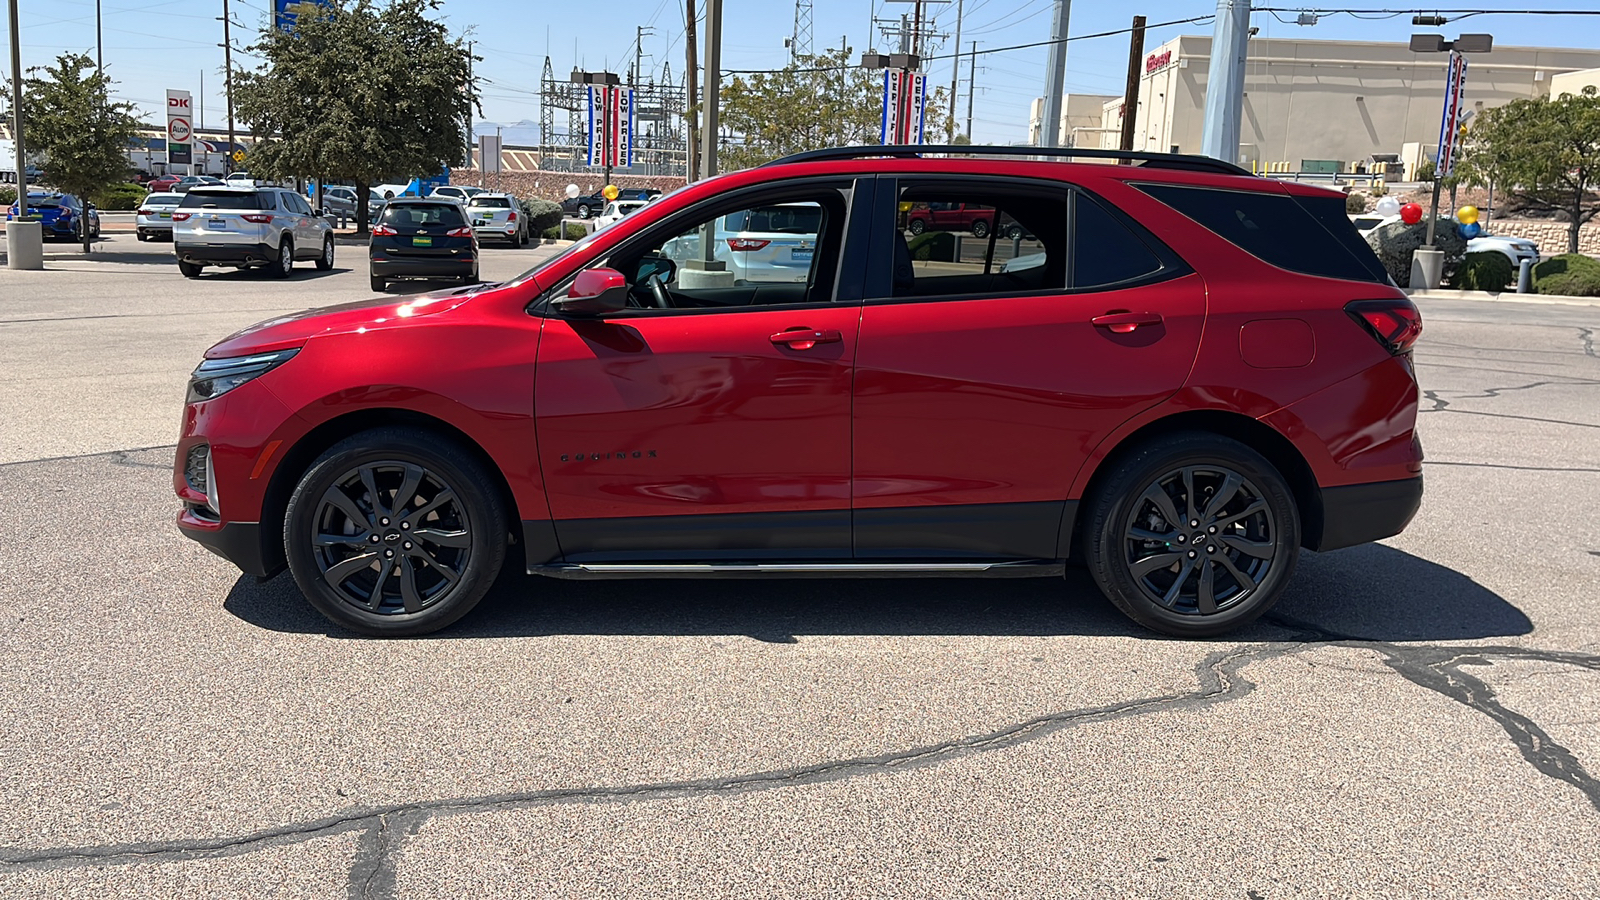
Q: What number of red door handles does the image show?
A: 2